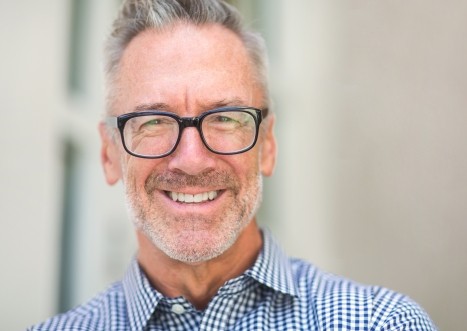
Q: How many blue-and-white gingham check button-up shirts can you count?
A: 1